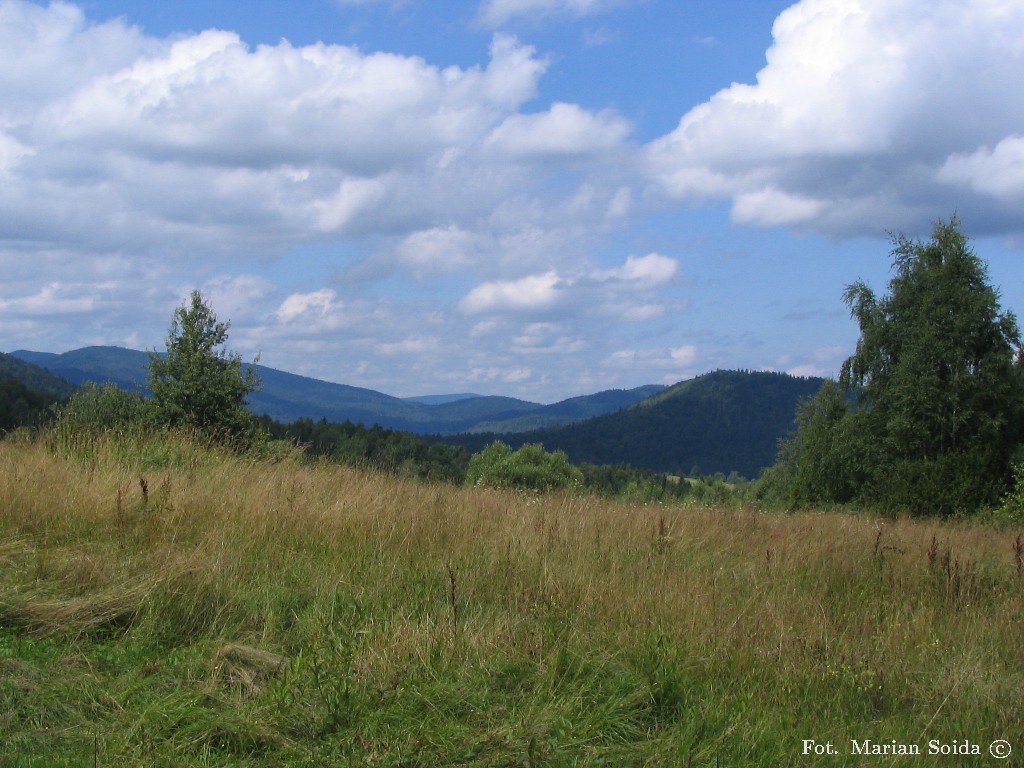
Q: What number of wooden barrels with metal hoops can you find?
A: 0